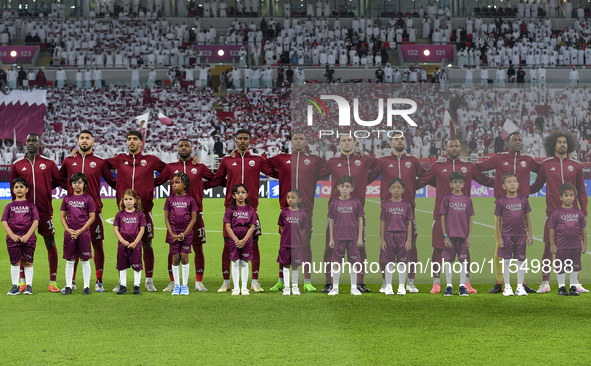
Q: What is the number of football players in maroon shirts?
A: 11